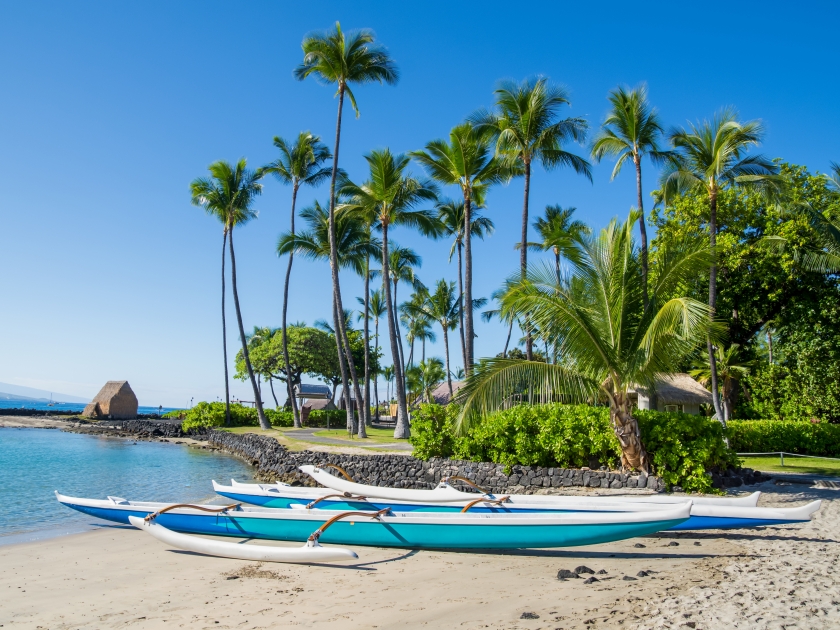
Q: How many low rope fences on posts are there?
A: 1